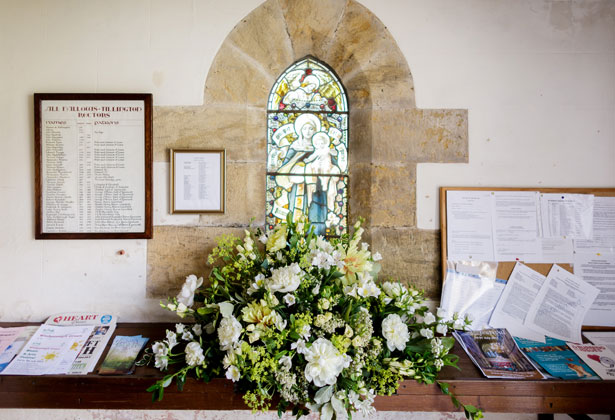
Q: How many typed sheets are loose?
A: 2